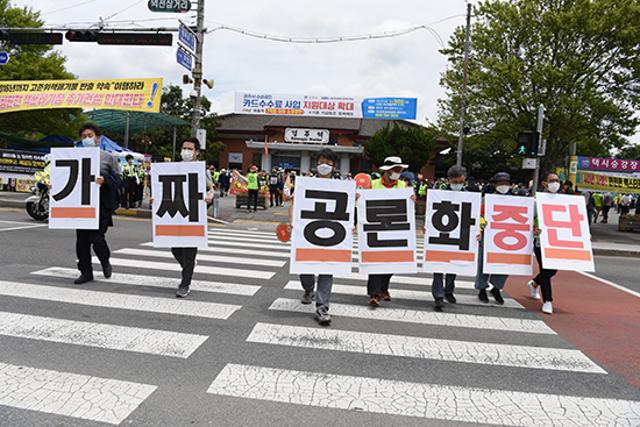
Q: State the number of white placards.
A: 7